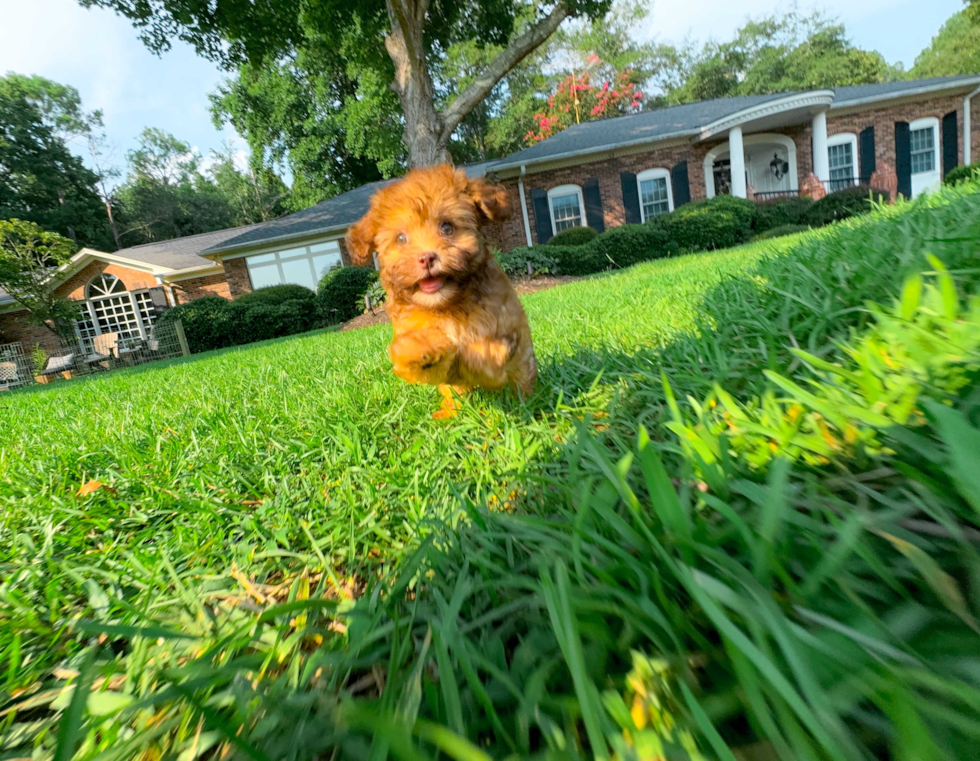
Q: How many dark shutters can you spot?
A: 7